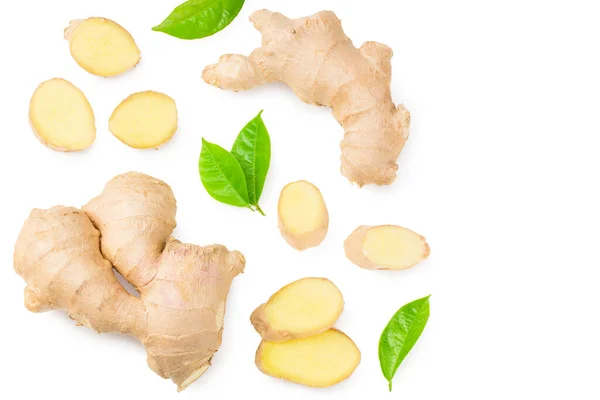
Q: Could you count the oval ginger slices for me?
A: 7